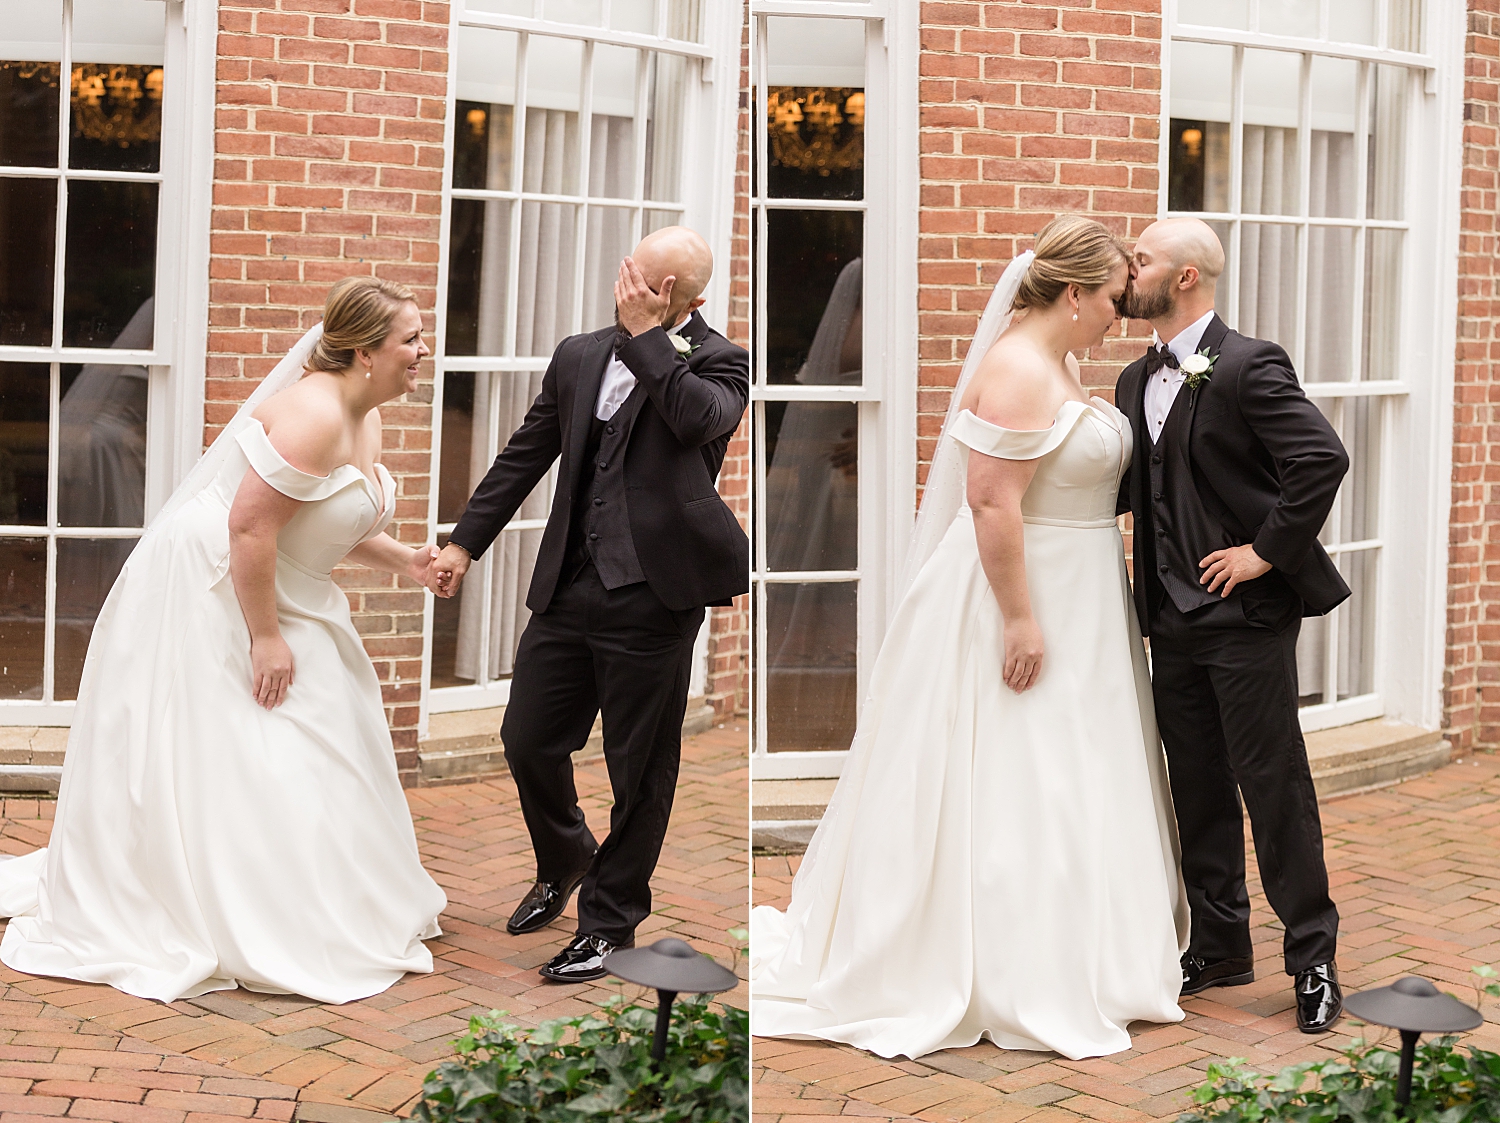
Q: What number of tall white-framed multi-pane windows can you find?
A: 4